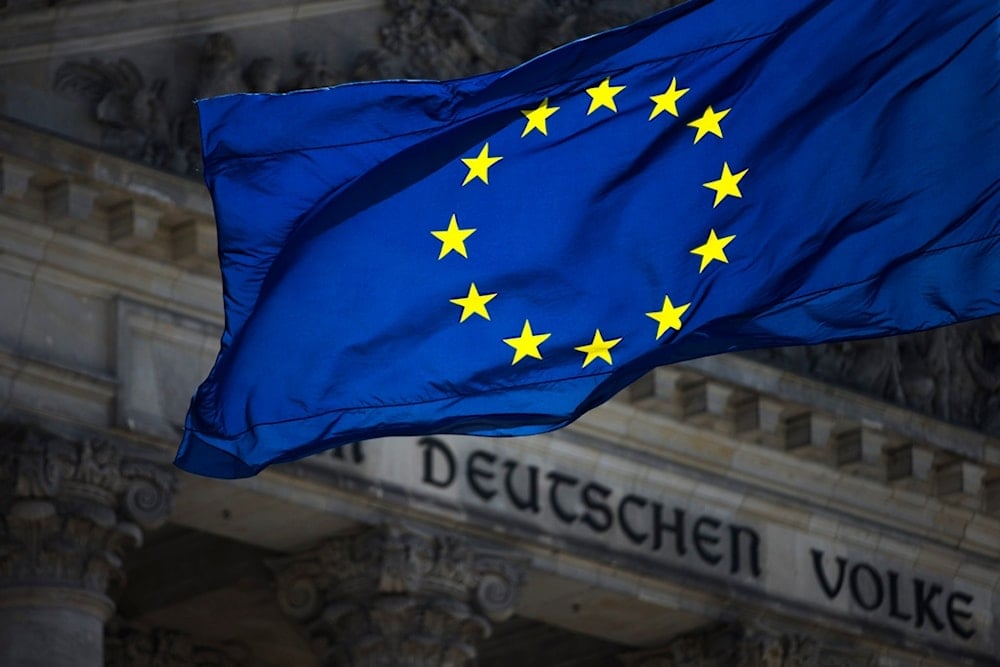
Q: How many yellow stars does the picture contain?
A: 12